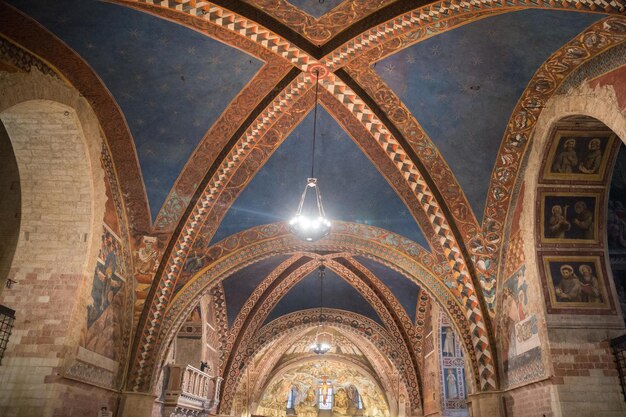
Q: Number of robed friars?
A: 6